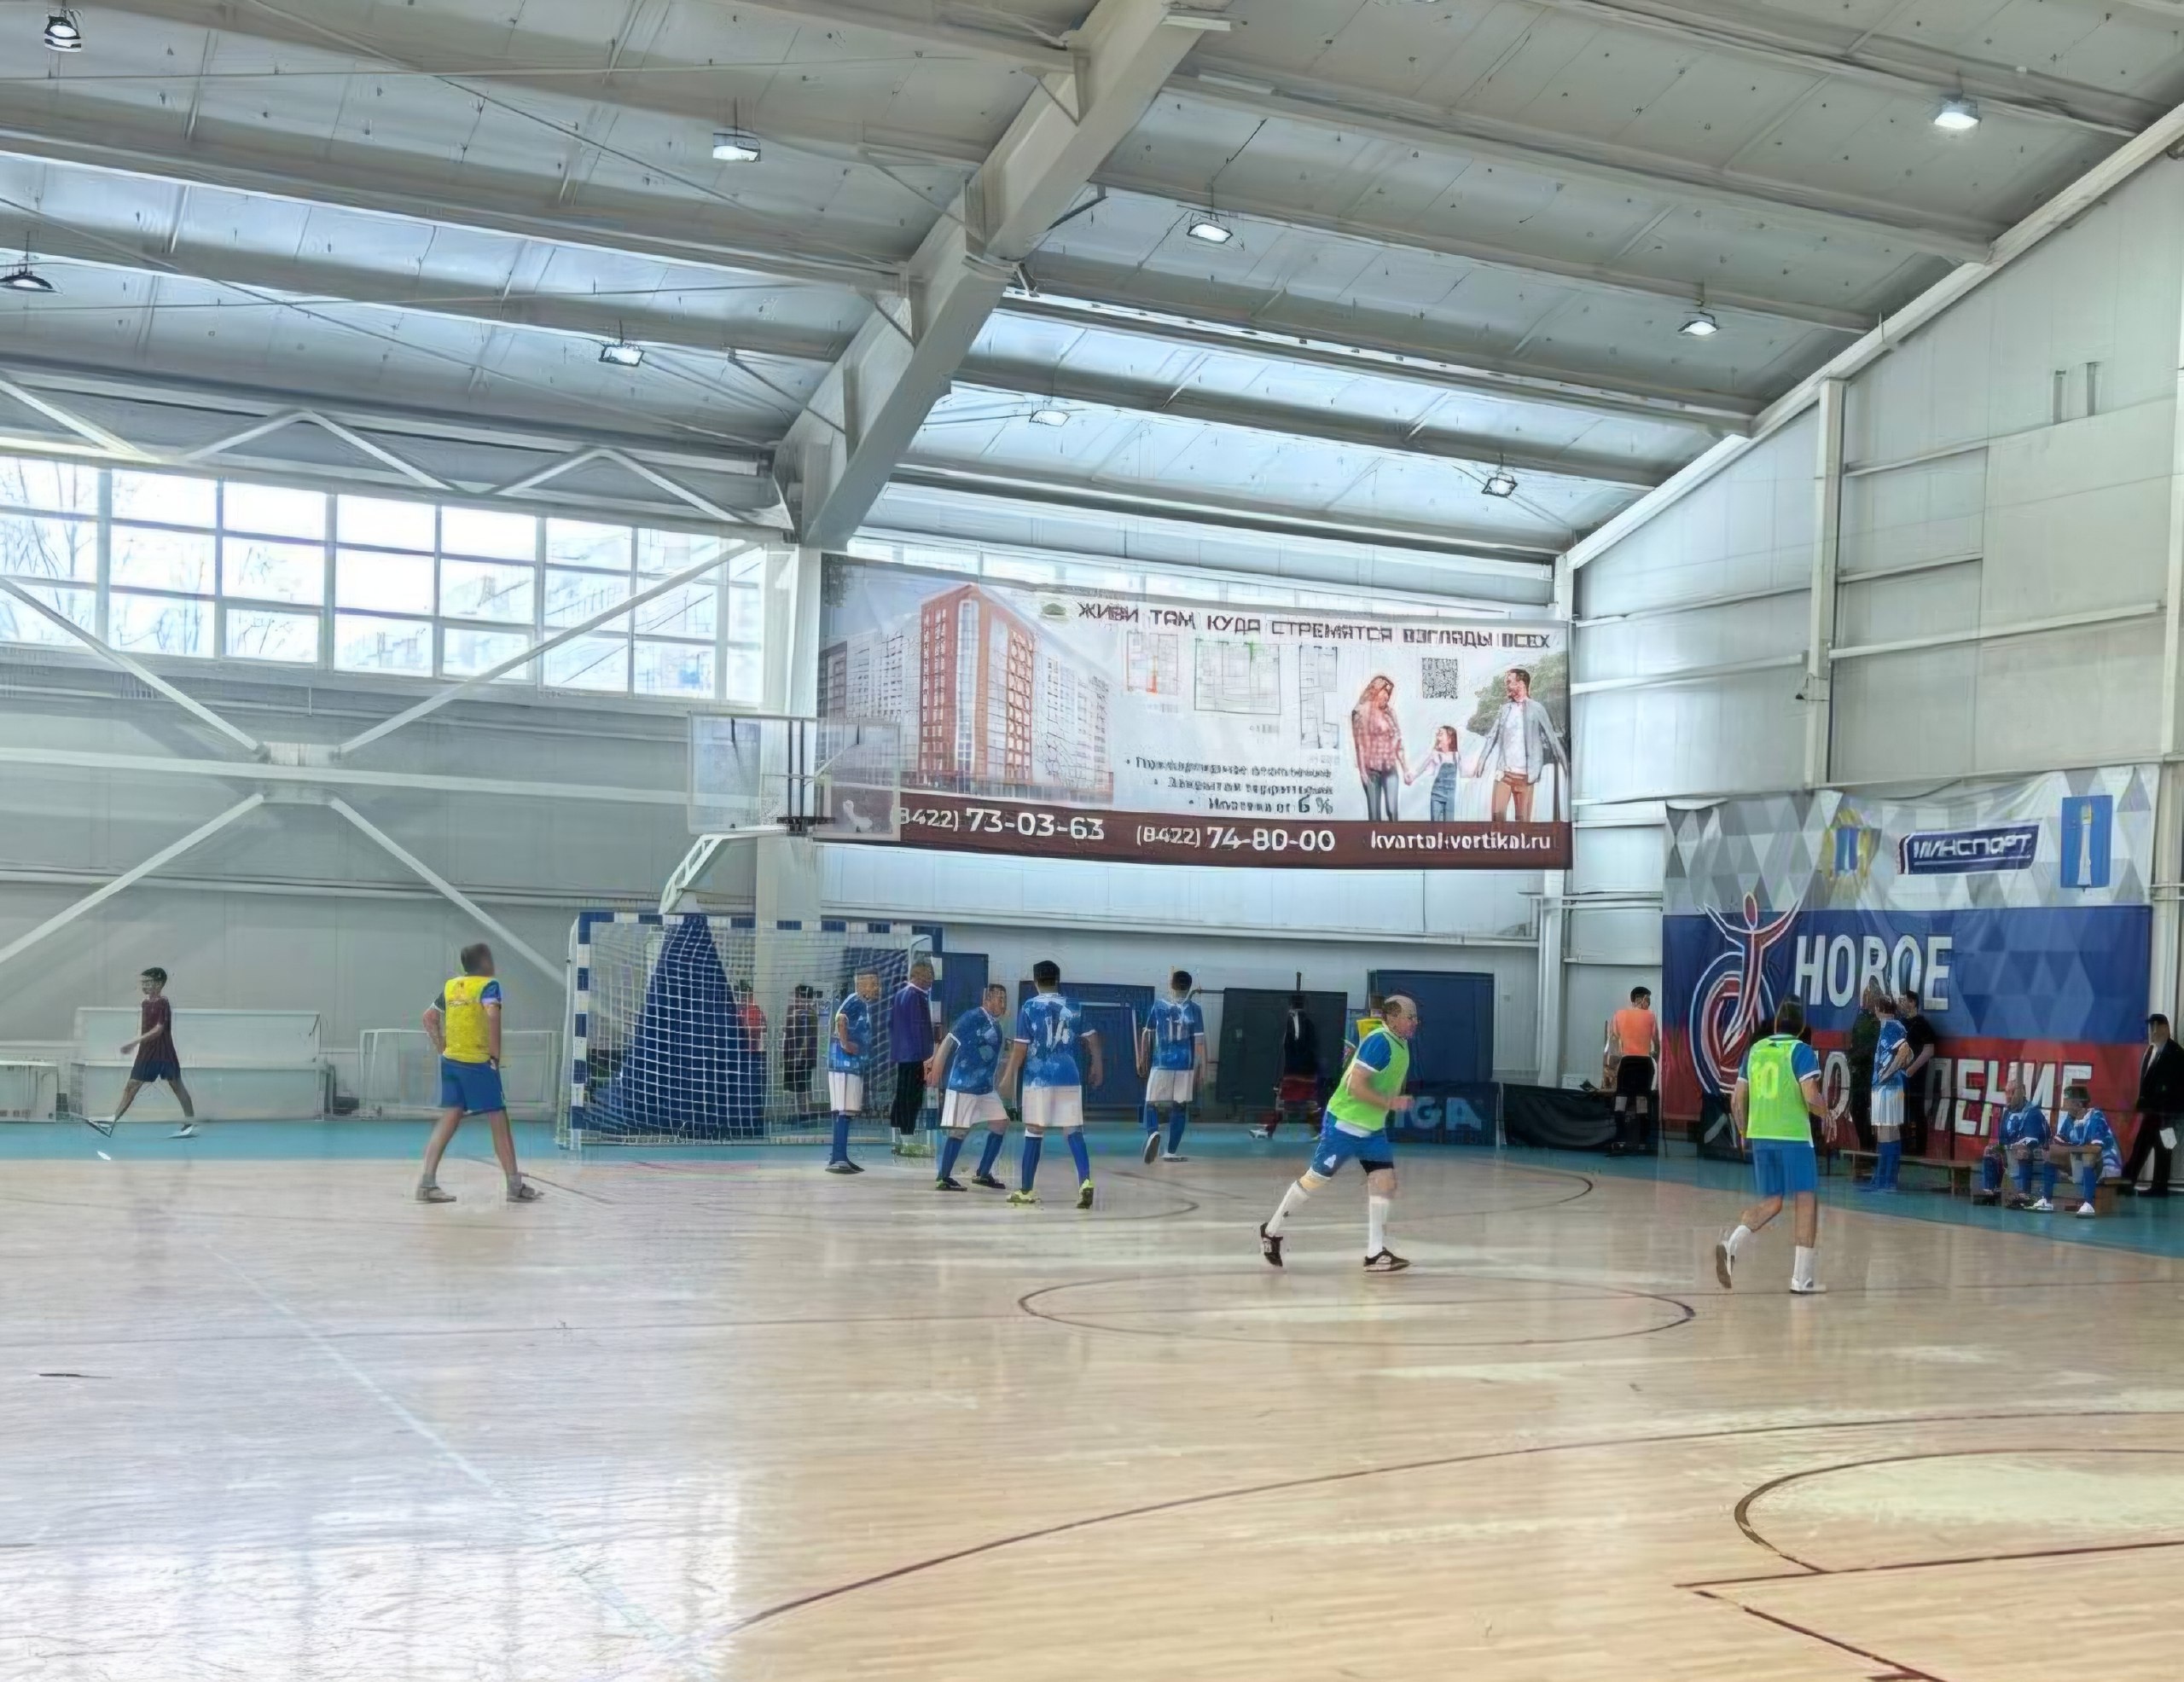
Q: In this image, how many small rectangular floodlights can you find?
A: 9